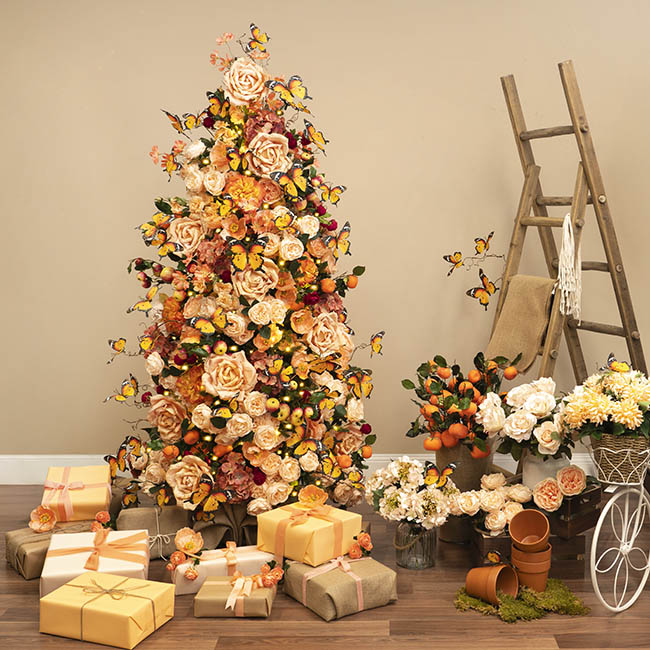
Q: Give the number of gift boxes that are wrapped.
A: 9